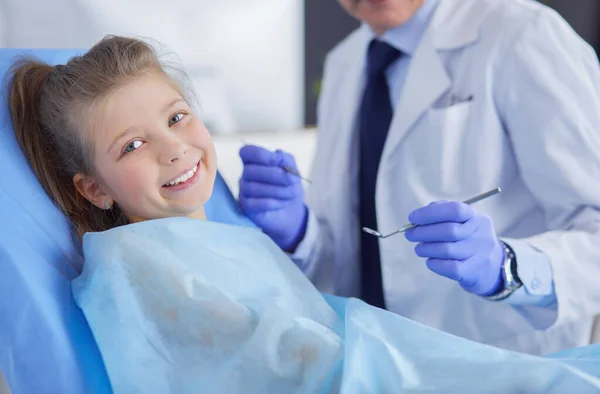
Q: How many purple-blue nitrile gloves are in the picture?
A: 2